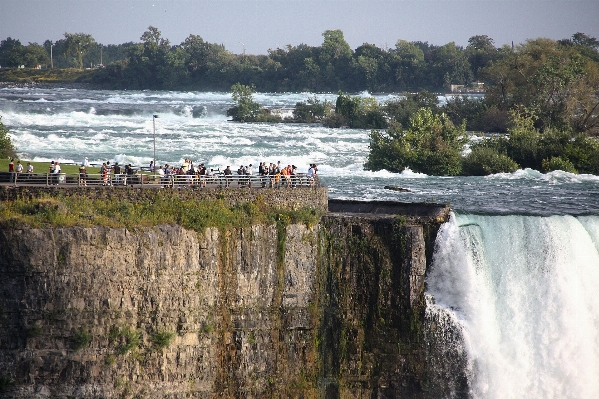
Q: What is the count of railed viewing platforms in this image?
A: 1